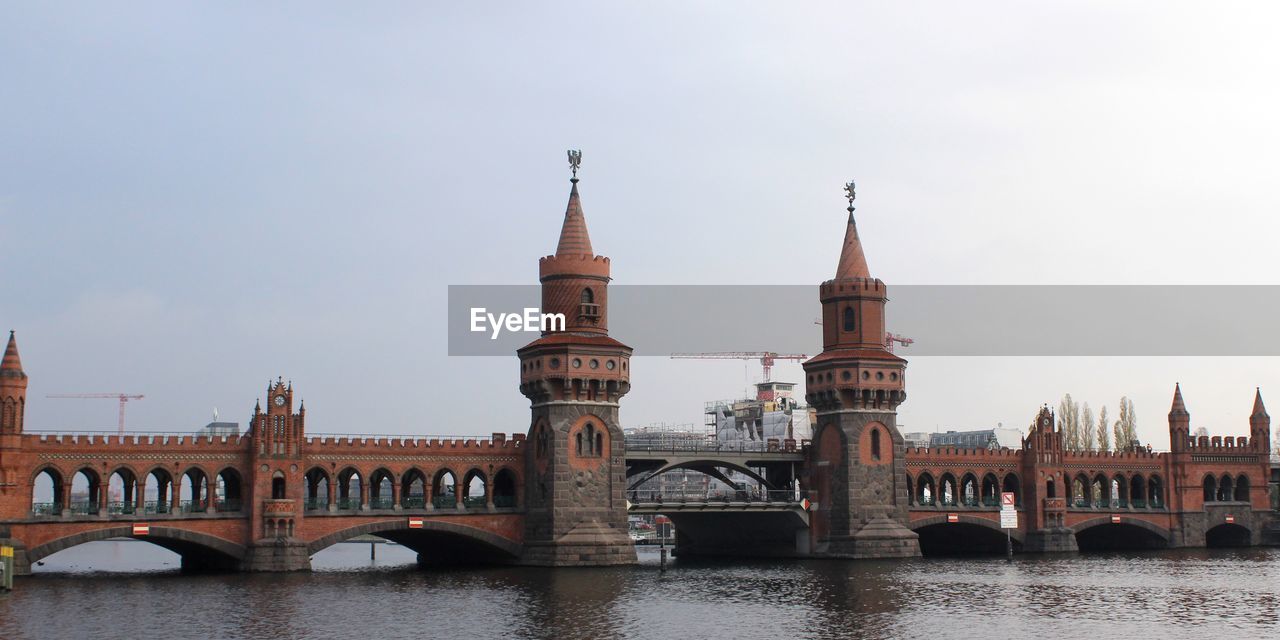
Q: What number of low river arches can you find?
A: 5